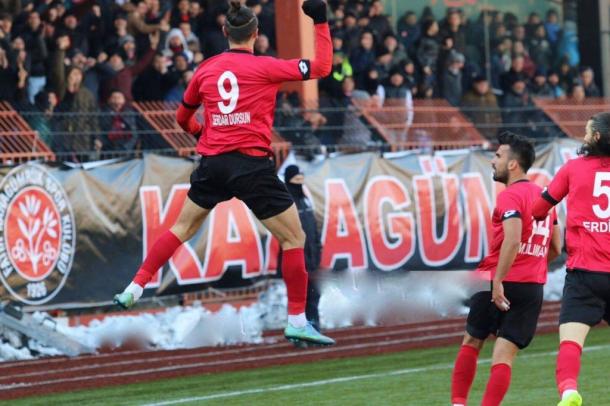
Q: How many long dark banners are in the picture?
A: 1